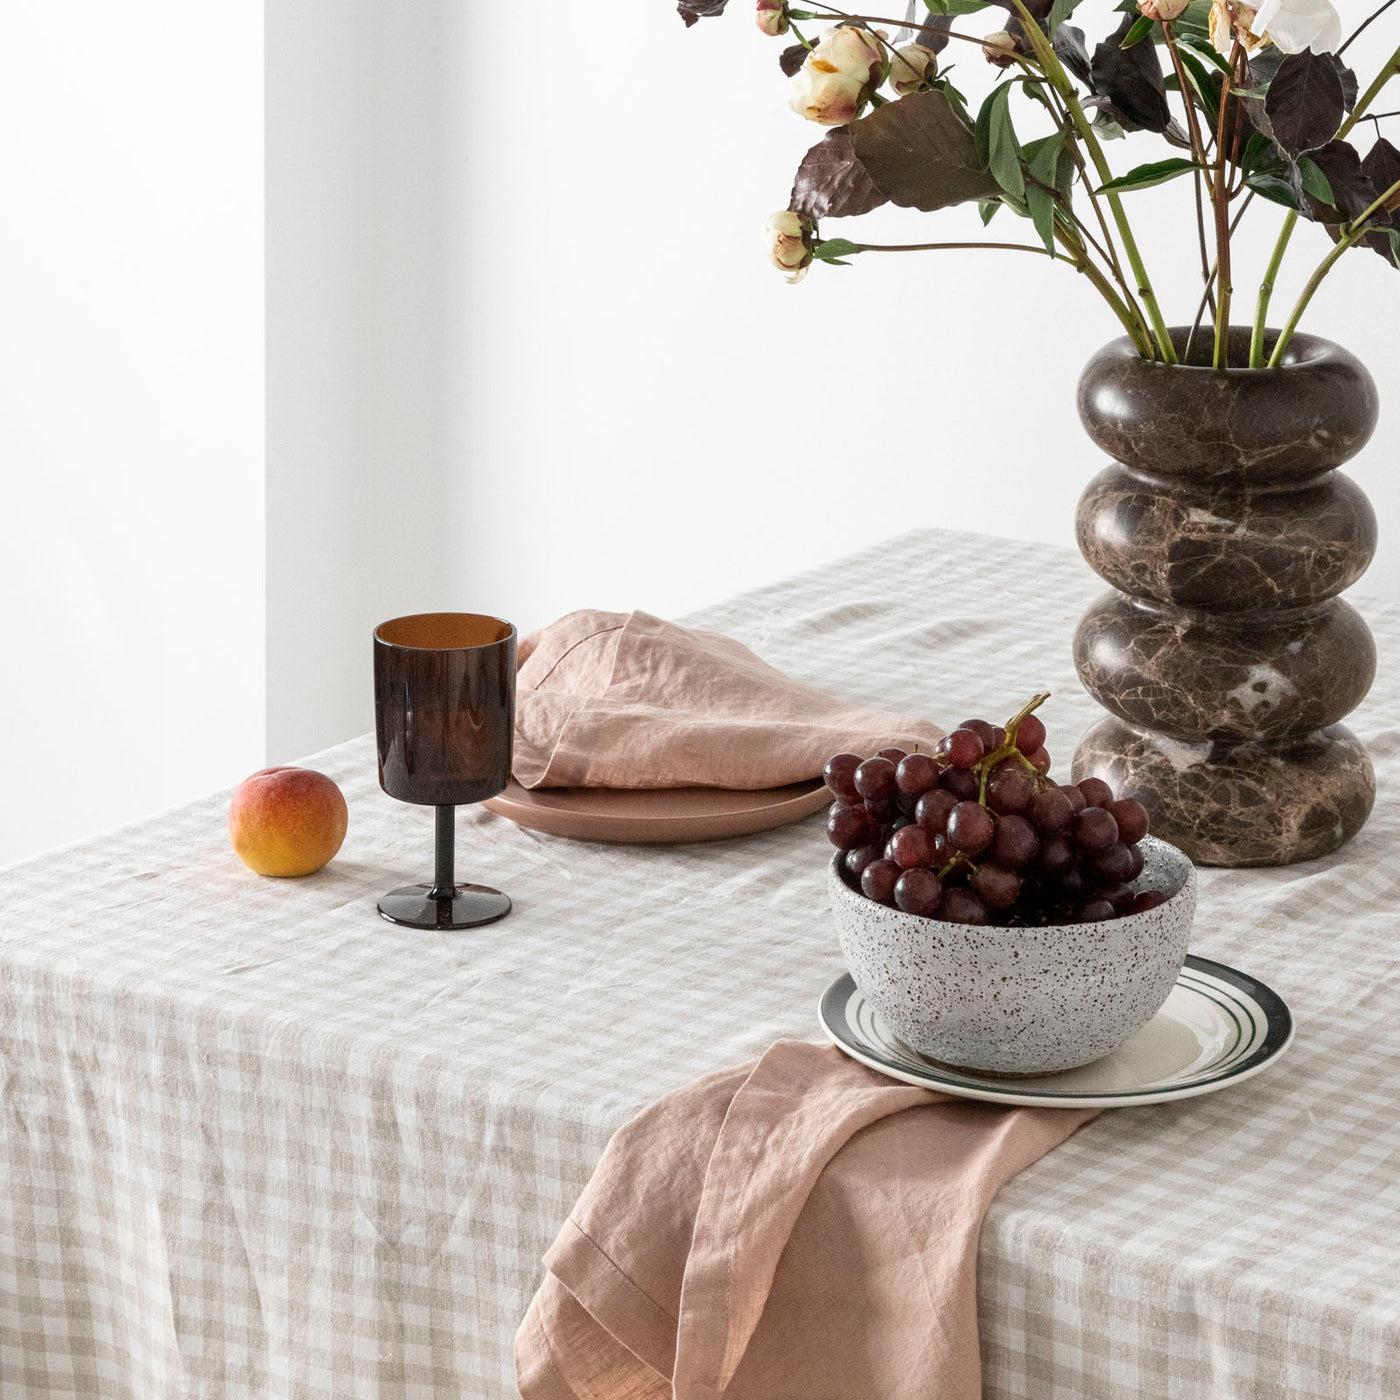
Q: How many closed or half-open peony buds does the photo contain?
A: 6